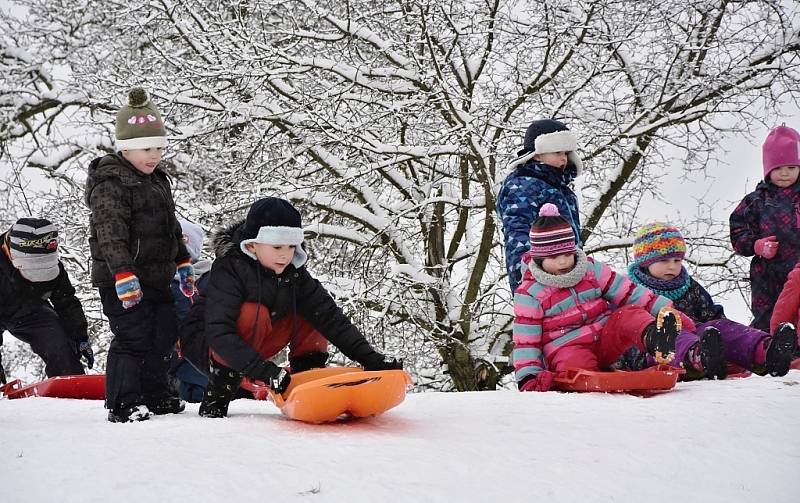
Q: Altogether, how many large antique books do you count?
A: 0